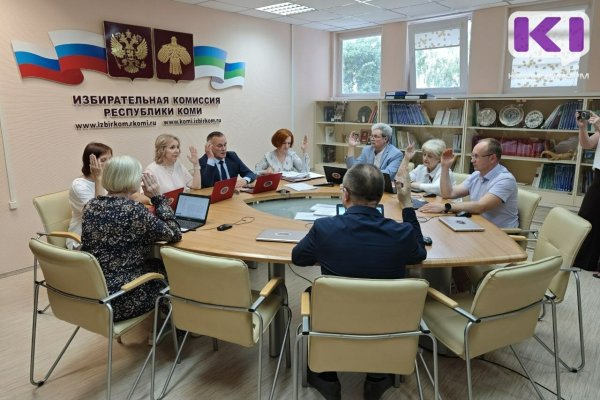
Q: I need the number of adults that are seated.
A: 9